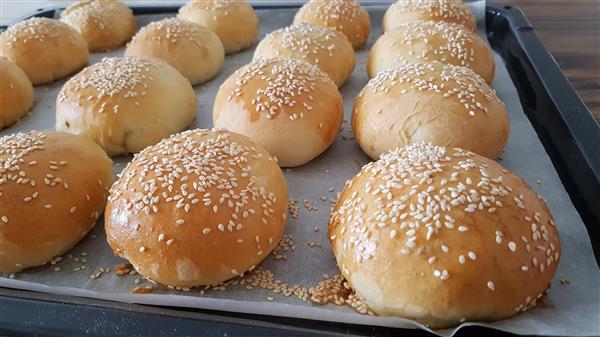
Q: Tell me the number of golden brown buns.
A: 15